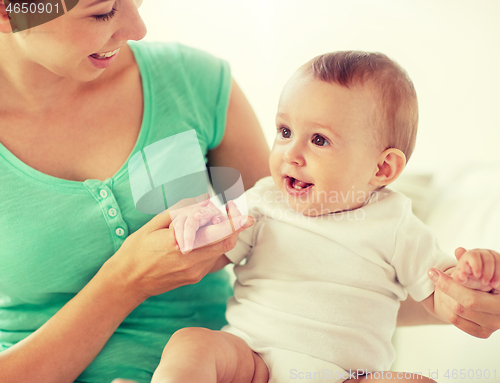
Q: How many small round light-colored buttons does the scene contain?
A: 3